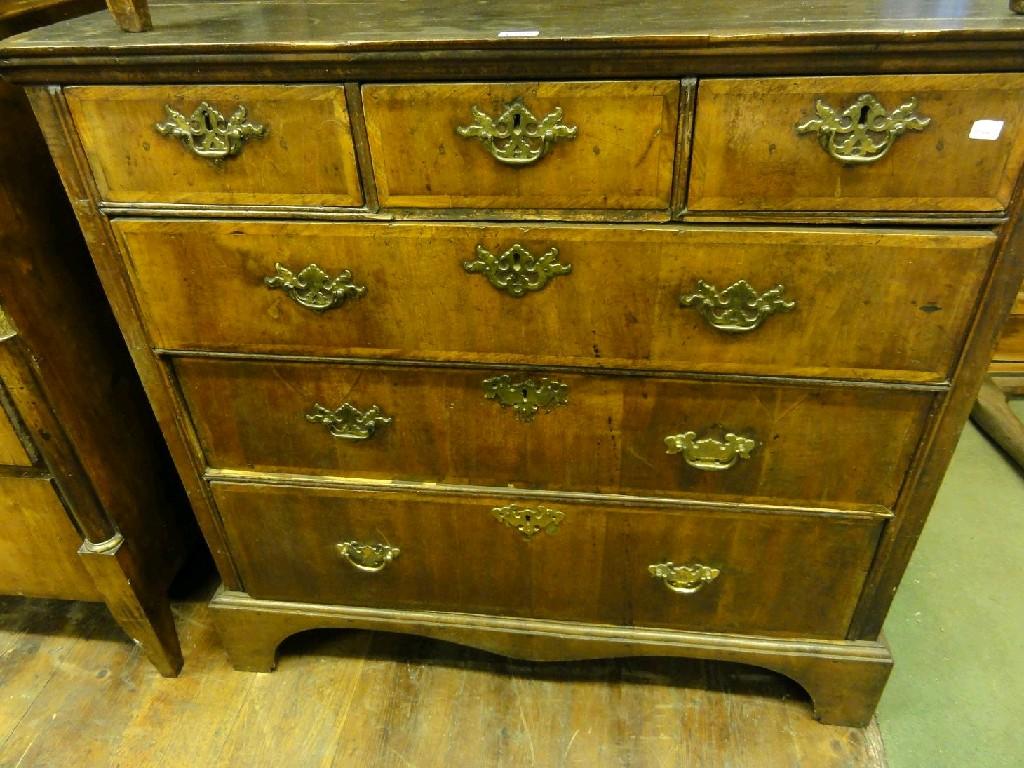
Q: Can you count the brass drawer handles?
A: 9